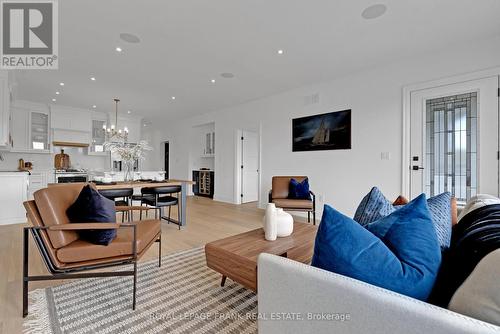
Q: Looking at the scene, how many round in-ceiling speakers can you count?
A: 3